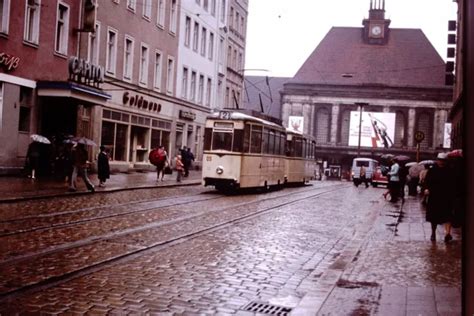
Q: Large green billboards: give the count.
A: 0